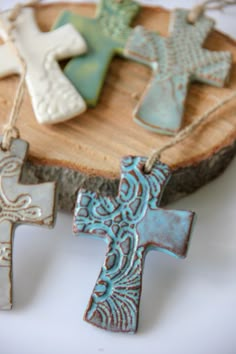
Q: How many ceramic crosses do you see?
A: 5